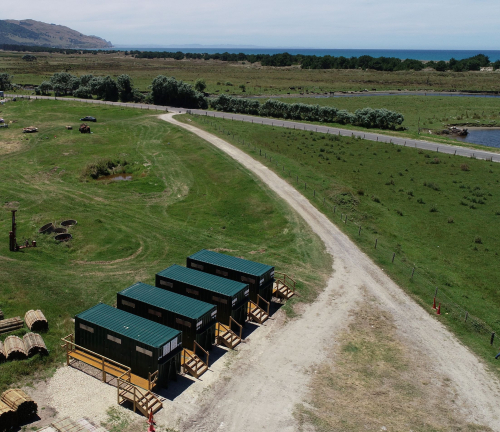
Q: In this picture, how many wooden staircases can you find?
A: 5